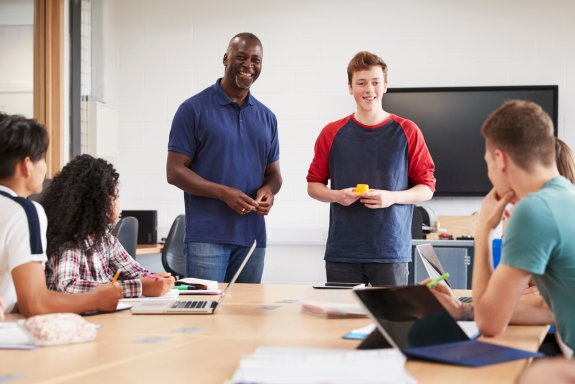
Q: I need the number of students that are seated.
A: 4